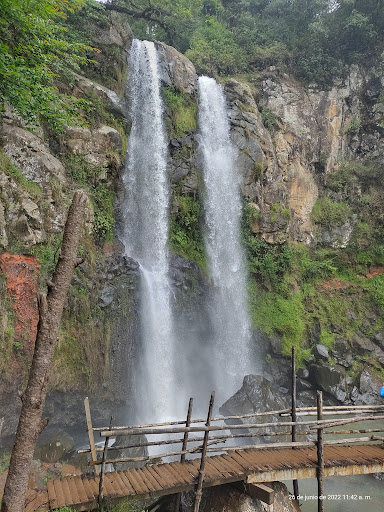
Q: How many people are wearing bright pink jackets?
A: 0